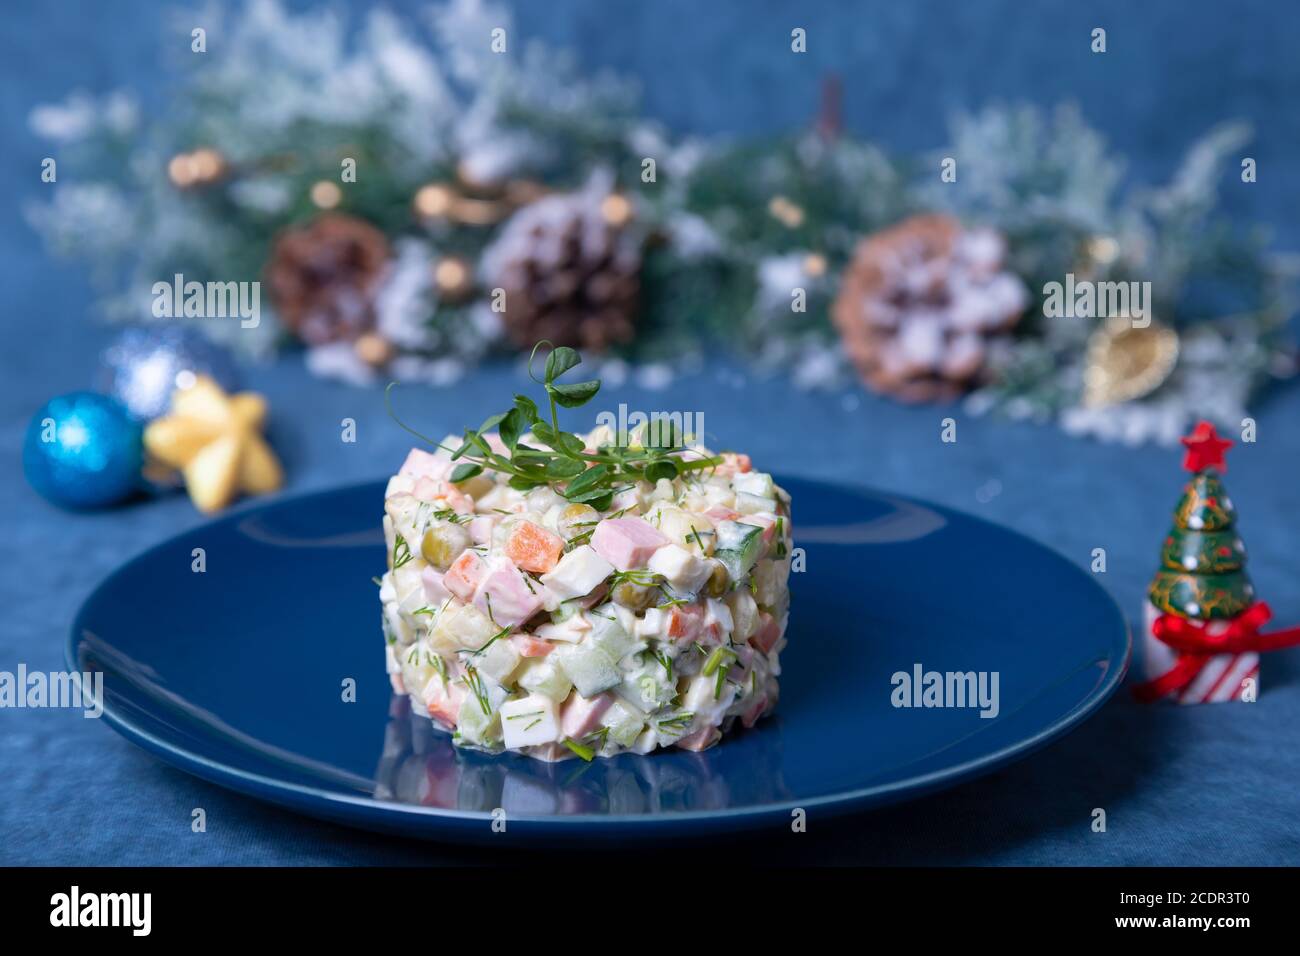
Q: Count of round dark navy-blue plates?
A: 1